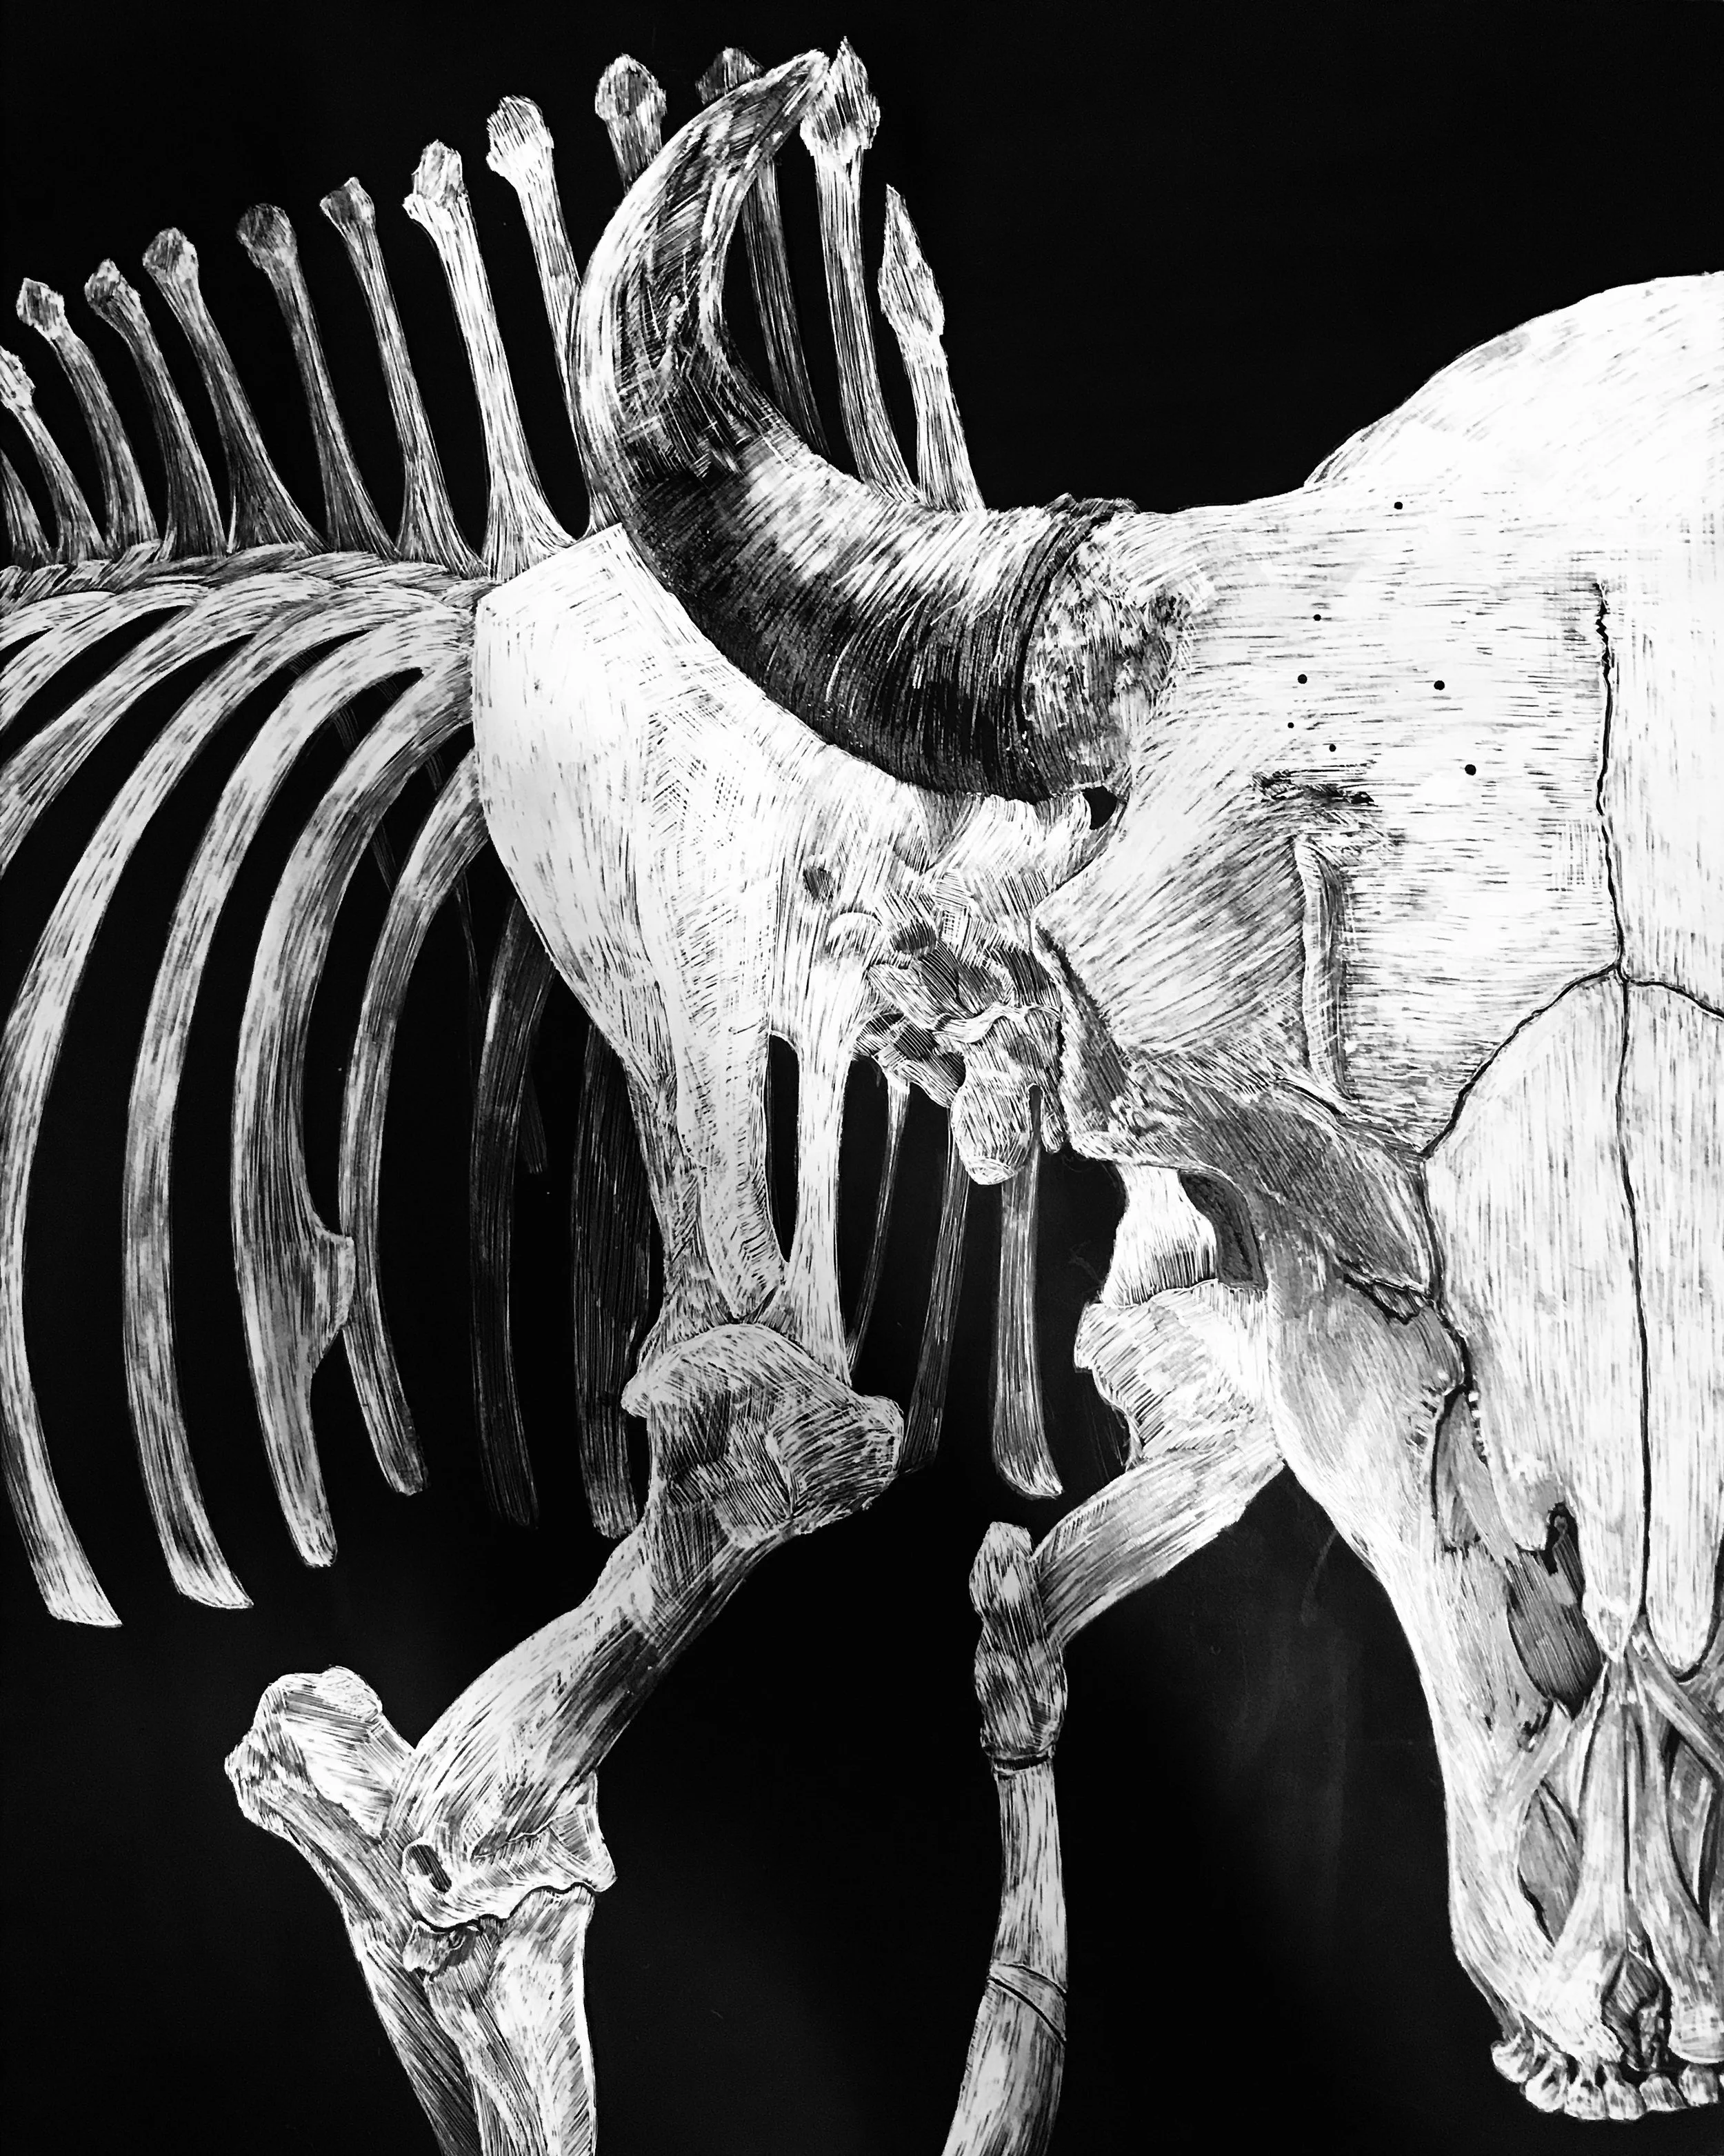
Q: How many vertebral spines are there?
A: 13